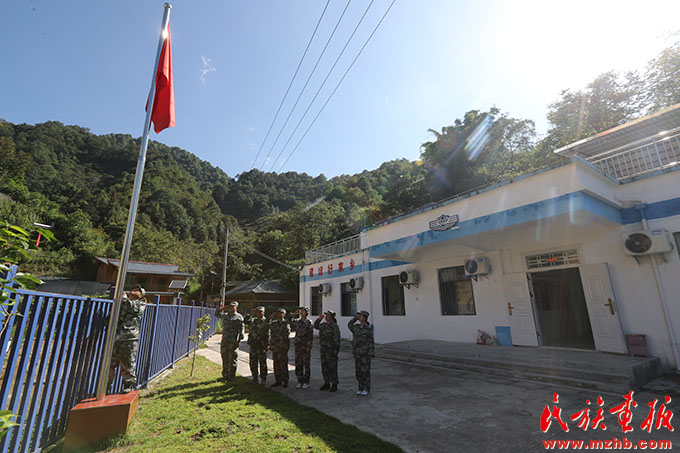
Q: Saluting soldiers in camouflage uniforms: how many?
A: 6